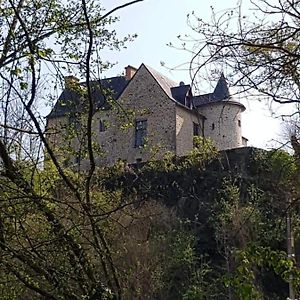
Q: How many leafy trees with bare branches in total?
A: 2